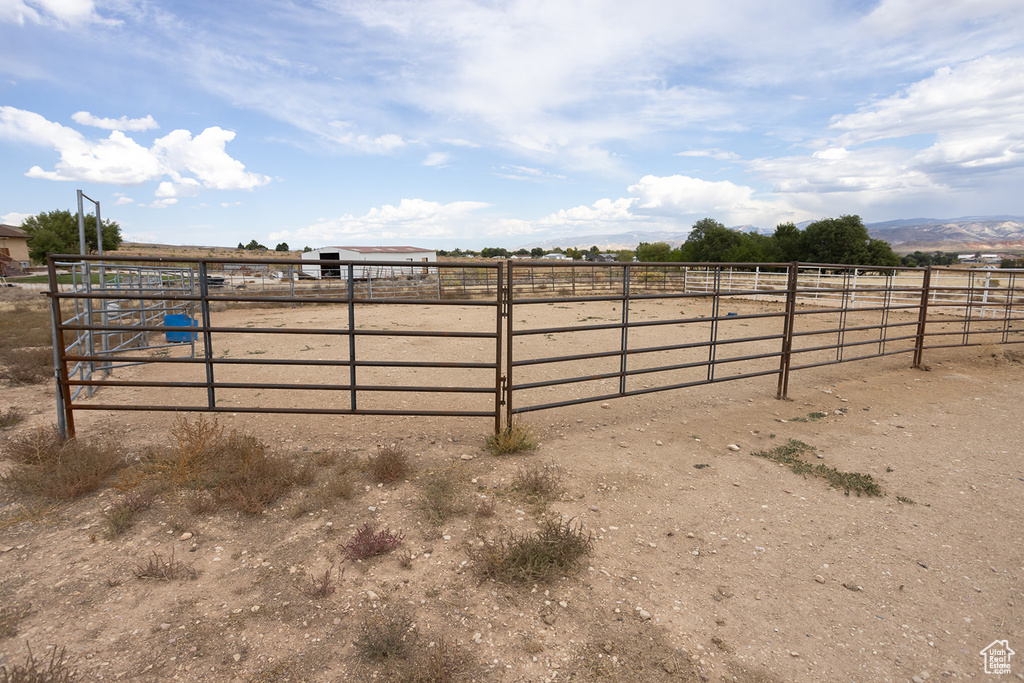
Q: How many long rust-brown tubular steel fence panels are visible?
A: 4